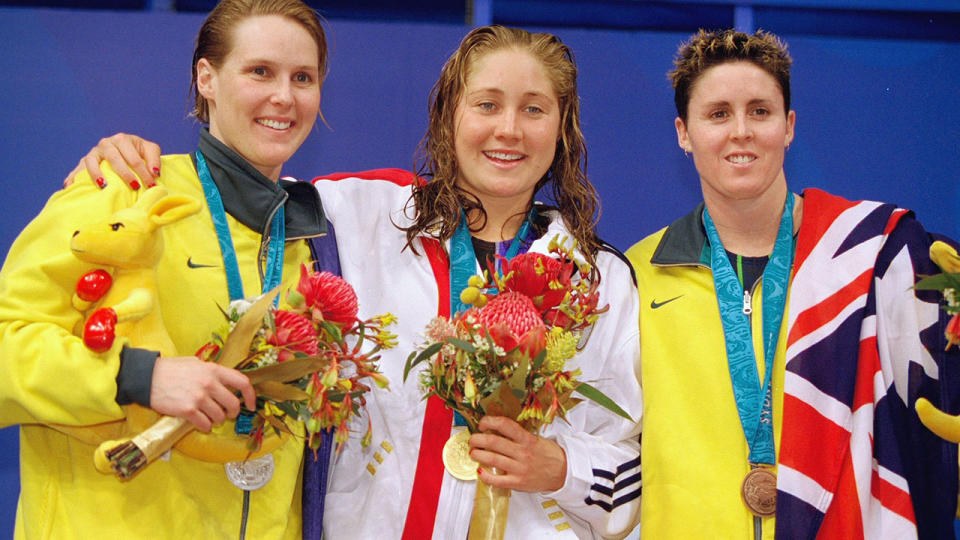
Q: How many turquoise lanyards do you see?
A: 3